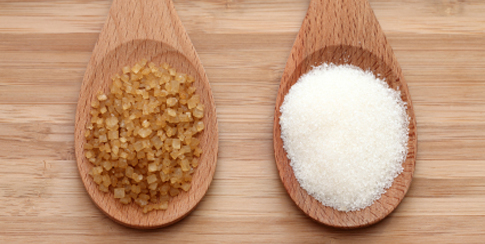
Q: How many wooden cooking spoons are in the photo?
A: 2